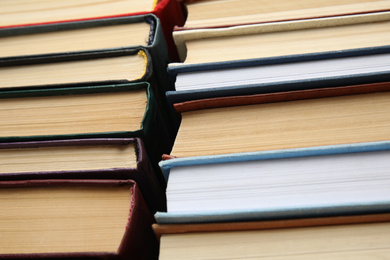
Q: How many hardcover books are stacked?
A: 12